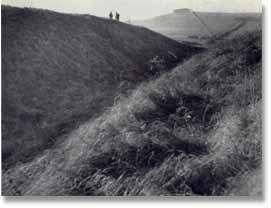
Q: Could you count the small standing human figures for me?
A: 2